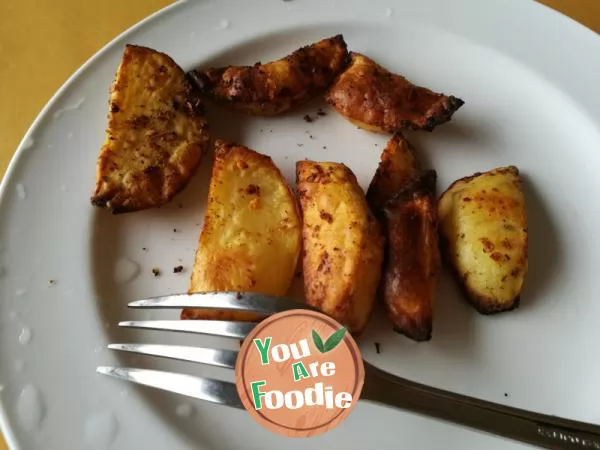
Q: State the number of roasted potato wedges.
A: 8